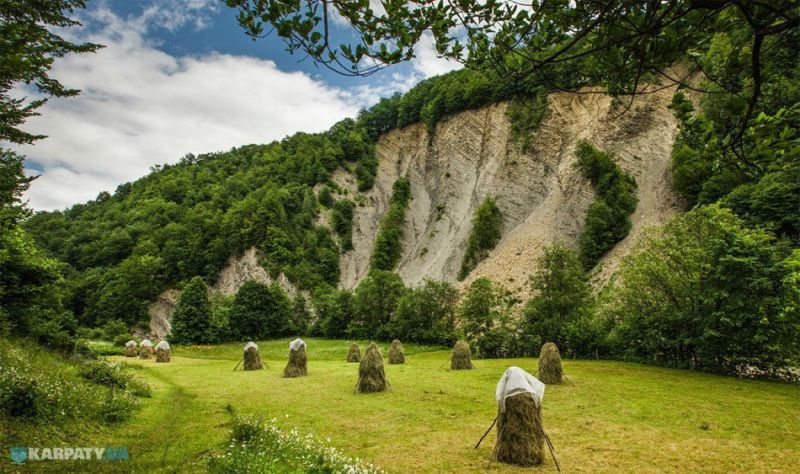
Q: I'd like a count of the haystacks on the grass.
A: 11